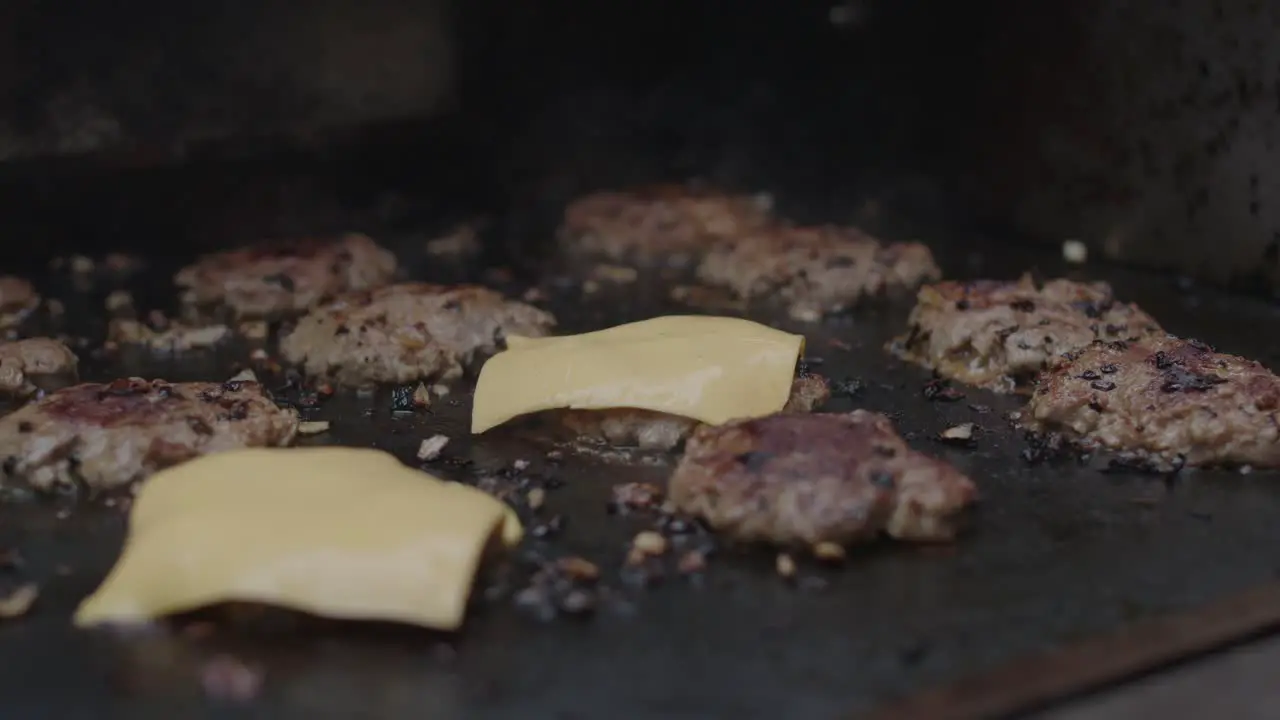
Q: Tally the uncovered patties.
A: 10